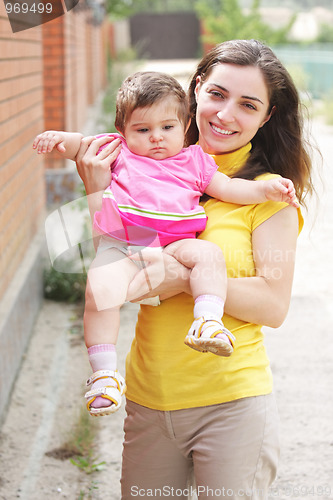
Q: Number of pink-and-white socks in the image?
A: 2